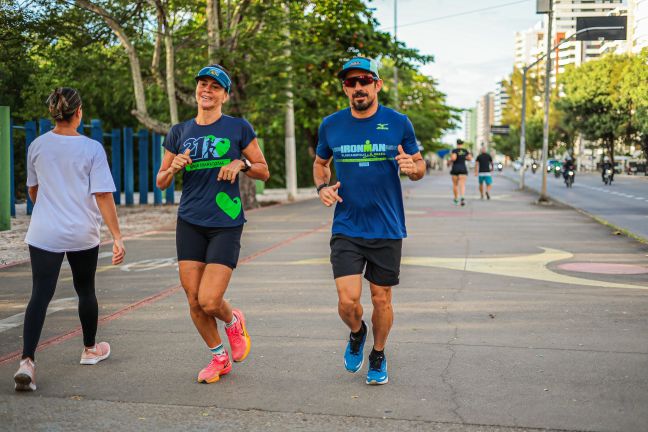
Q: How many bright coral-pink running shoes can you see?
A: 2